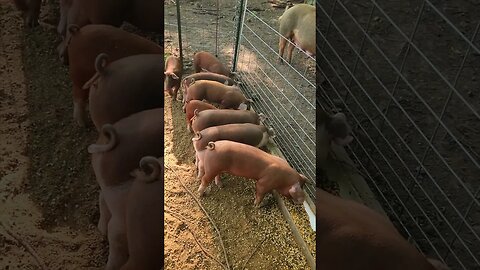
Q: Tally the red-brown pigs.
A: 8